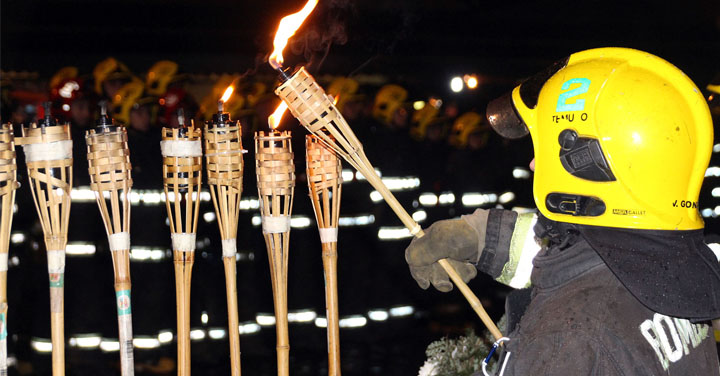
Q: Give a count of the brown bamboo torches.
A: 8